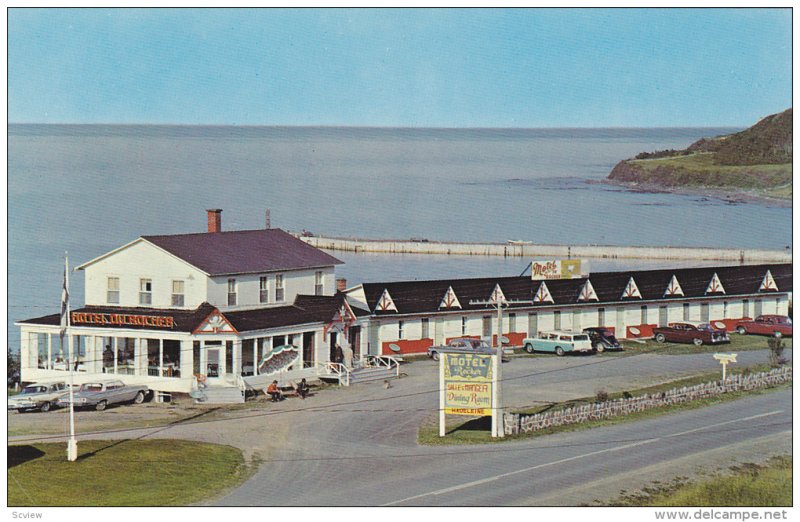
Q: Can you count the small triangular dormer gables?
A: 9